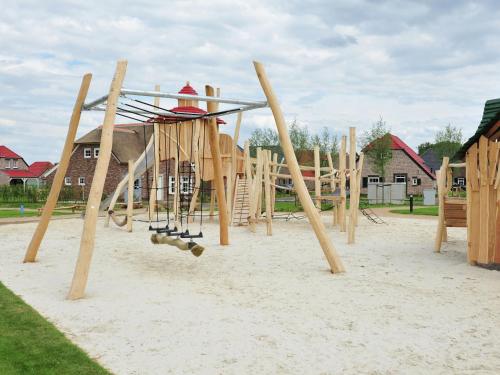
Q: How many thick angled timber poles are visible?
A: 4